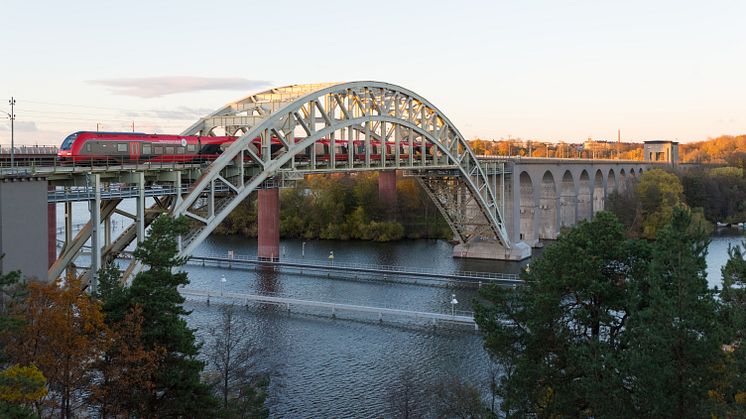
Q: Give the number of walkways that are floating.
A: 2